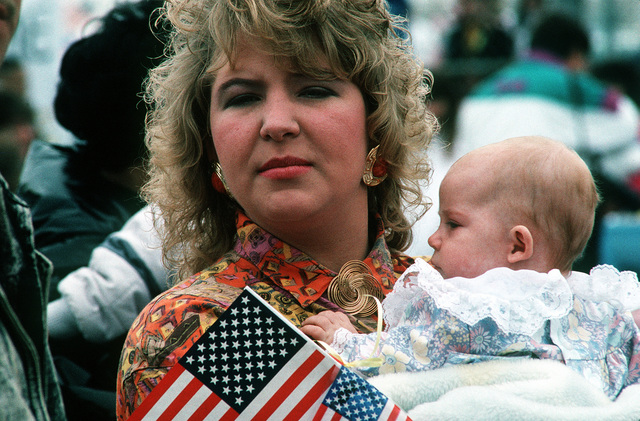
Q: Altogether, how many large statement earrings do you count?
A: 2